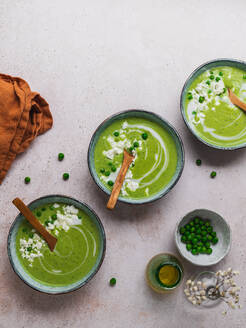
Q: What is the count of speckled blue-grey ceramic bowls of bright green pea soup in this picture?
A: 3